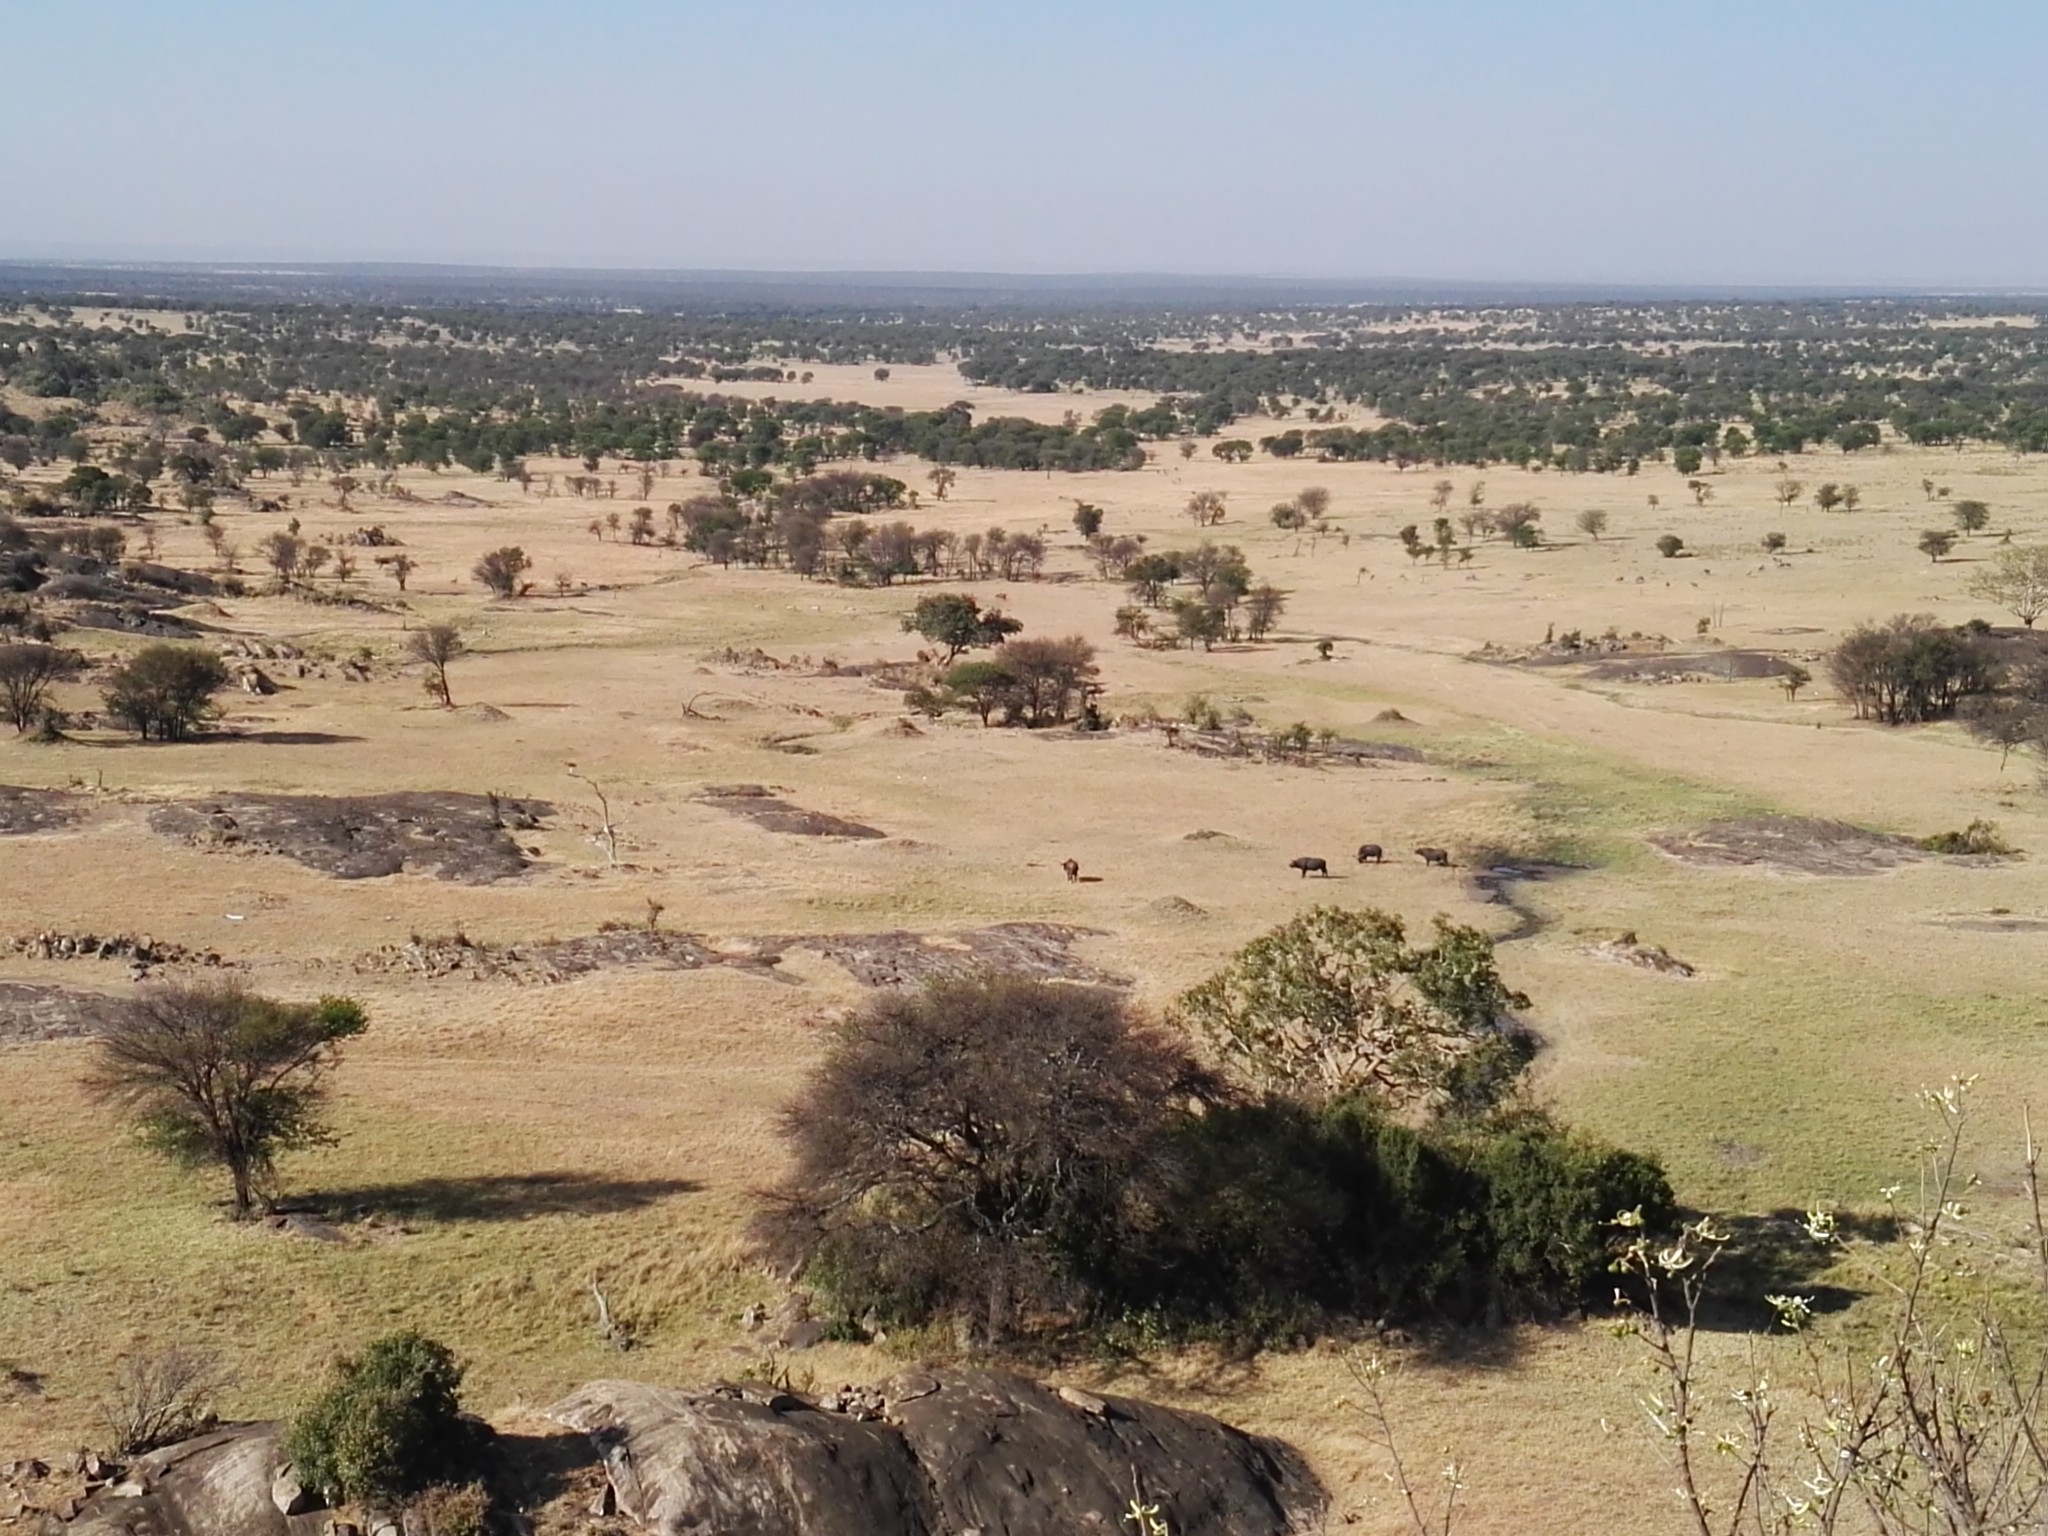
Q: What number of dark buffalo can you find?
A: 4